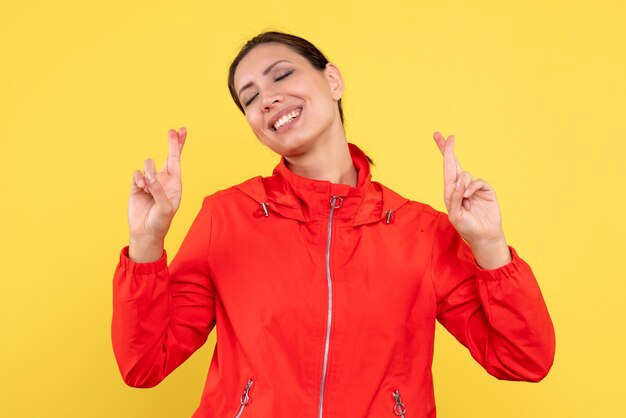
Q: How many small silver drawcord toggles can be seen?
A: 2